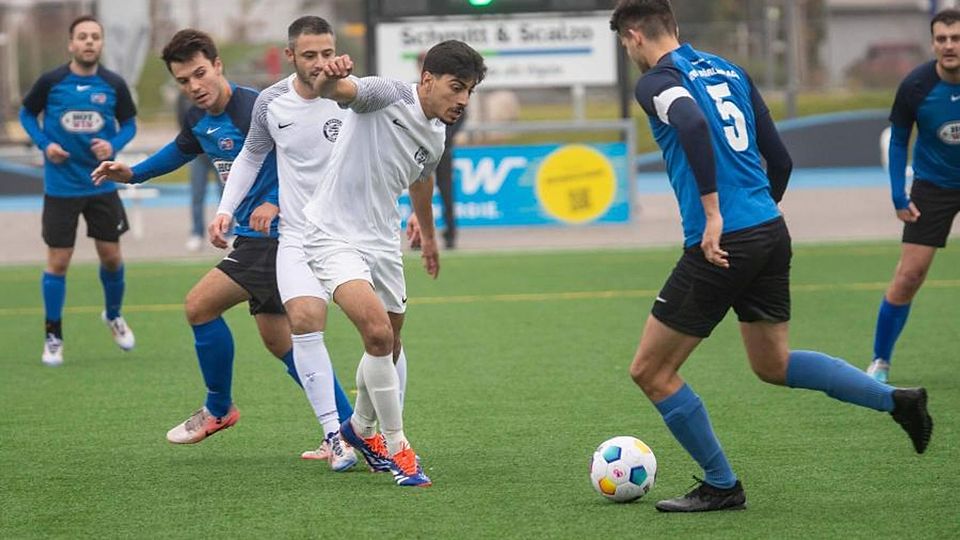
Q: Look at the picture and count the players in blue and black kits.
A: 4